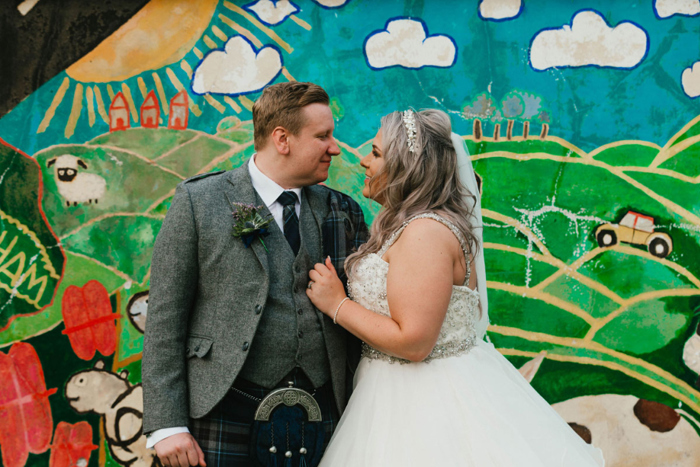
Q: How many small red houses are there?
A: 3